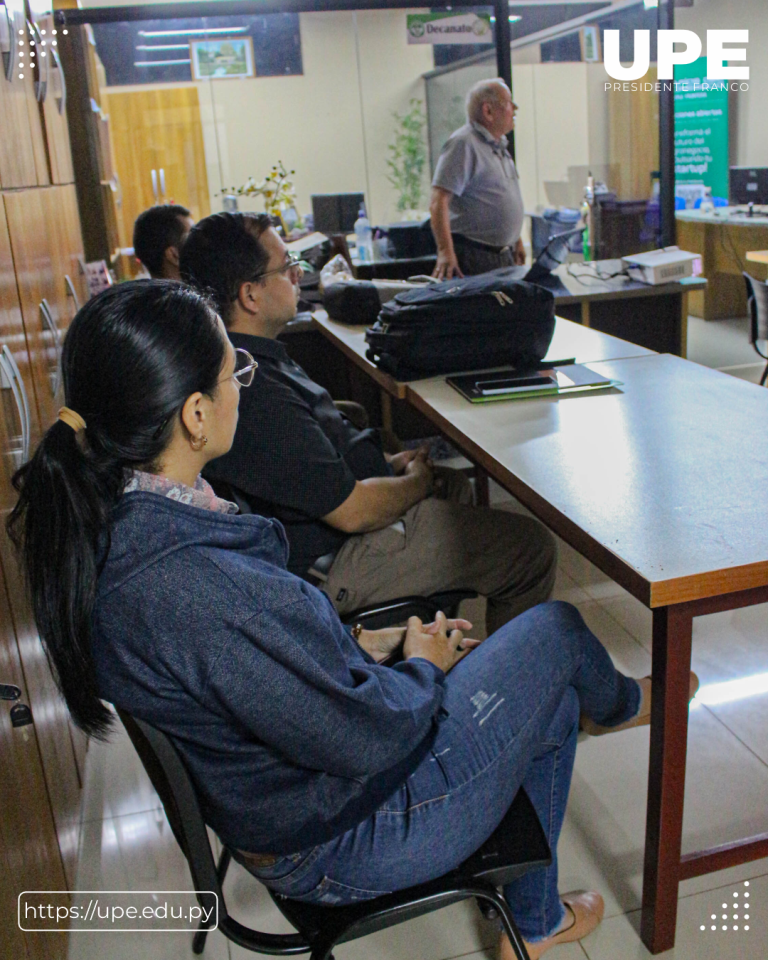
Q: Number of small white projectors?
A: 1